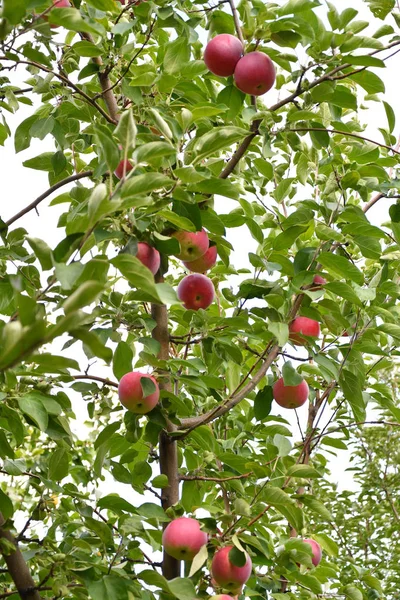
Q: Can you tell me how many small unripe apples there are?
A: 0